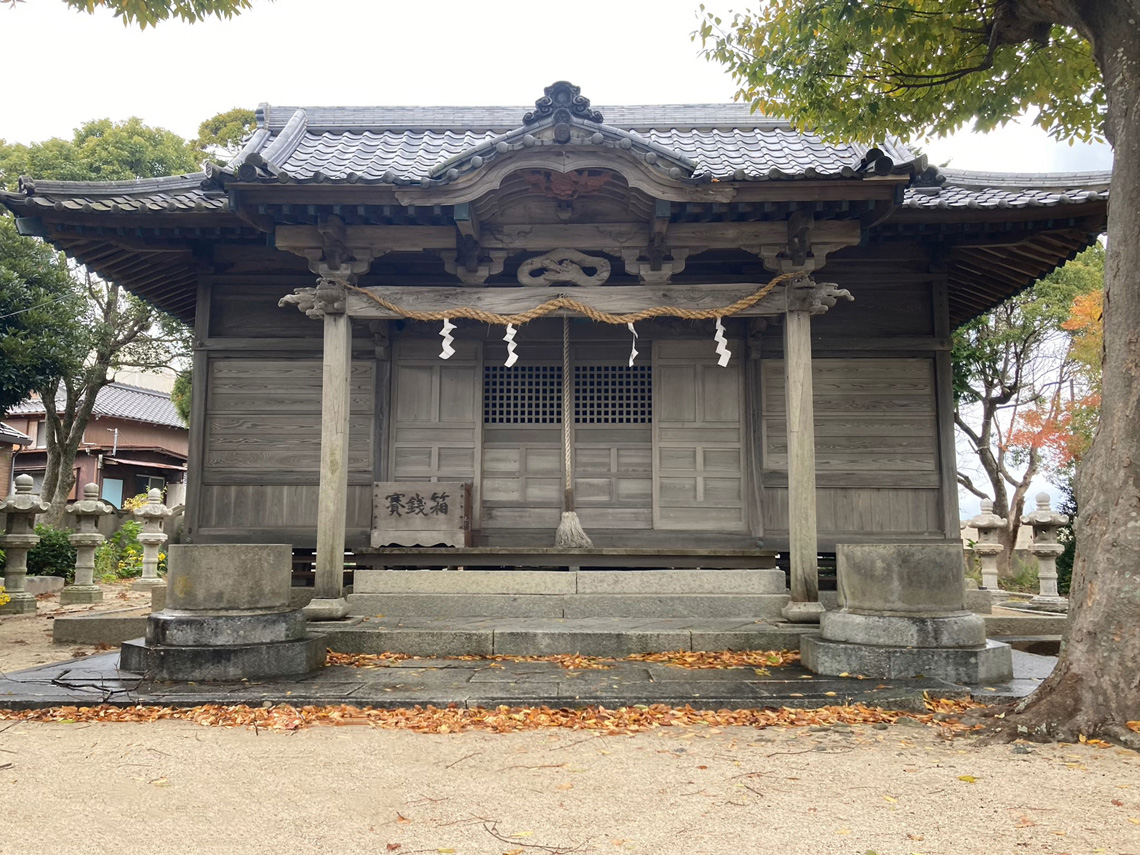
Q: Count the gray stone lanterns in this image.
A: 5